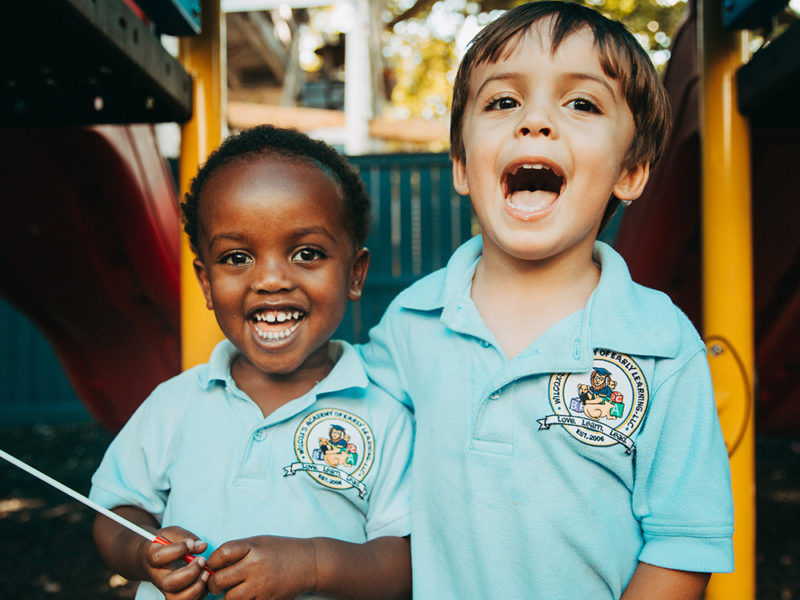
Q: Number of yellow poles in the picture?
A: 2